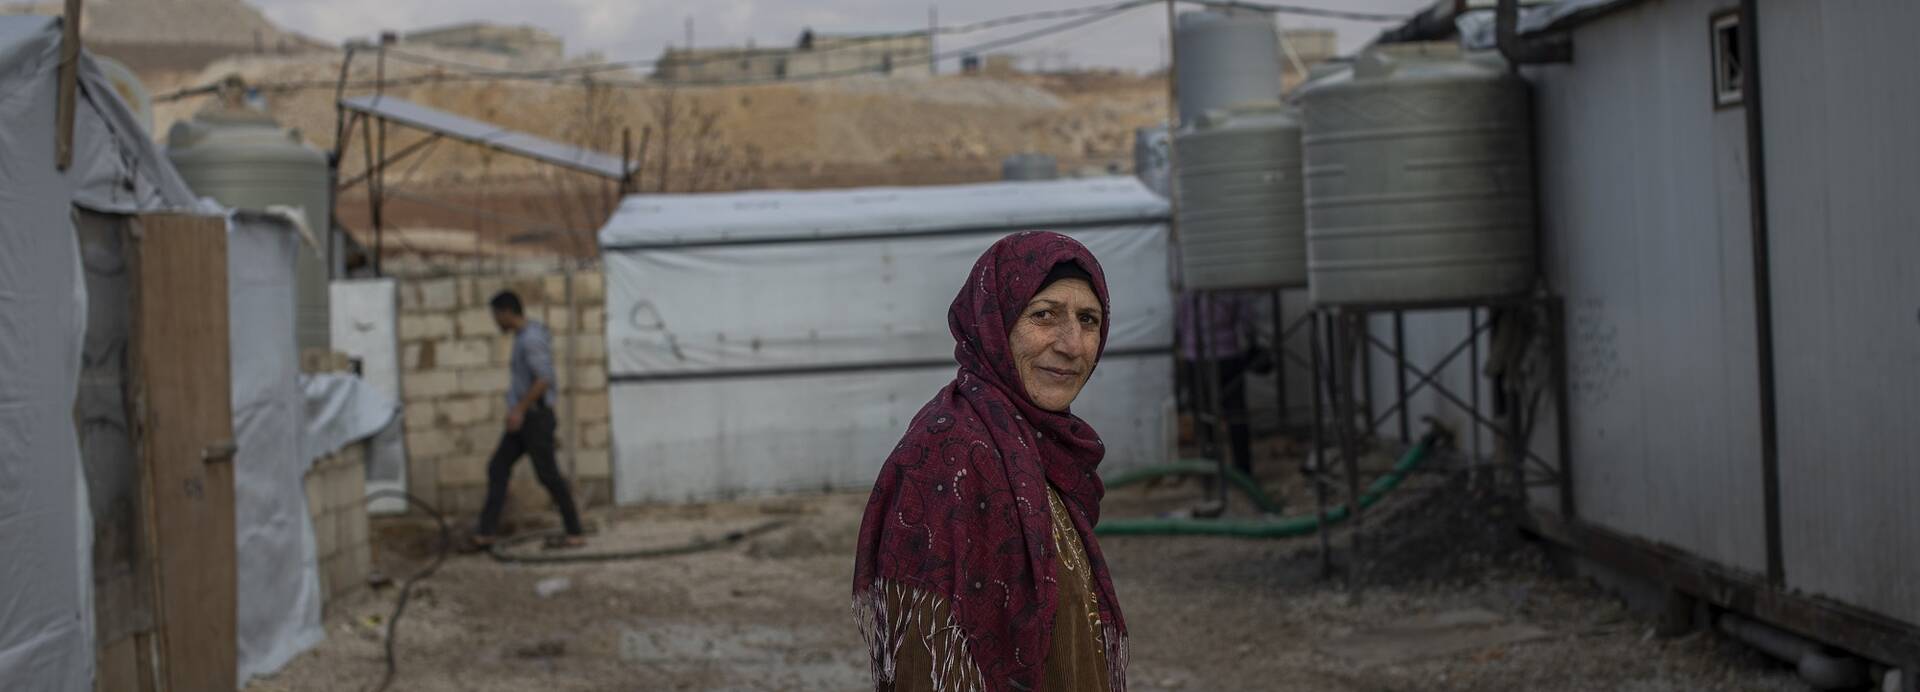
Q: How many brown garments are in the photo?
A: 1